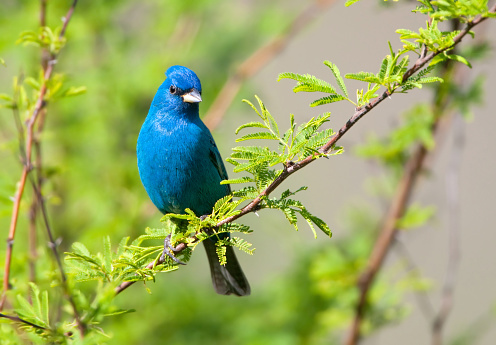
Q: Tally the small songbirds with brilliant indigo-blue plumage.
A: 1